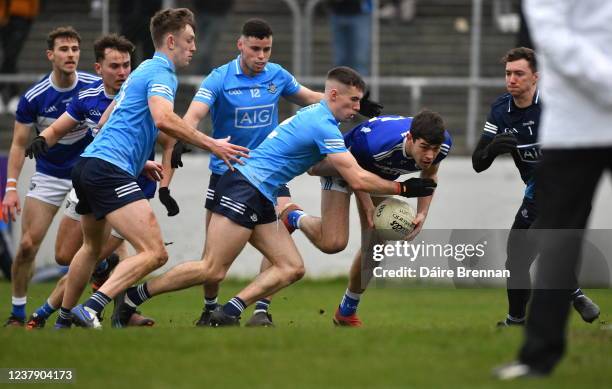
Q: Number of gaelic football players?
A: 7